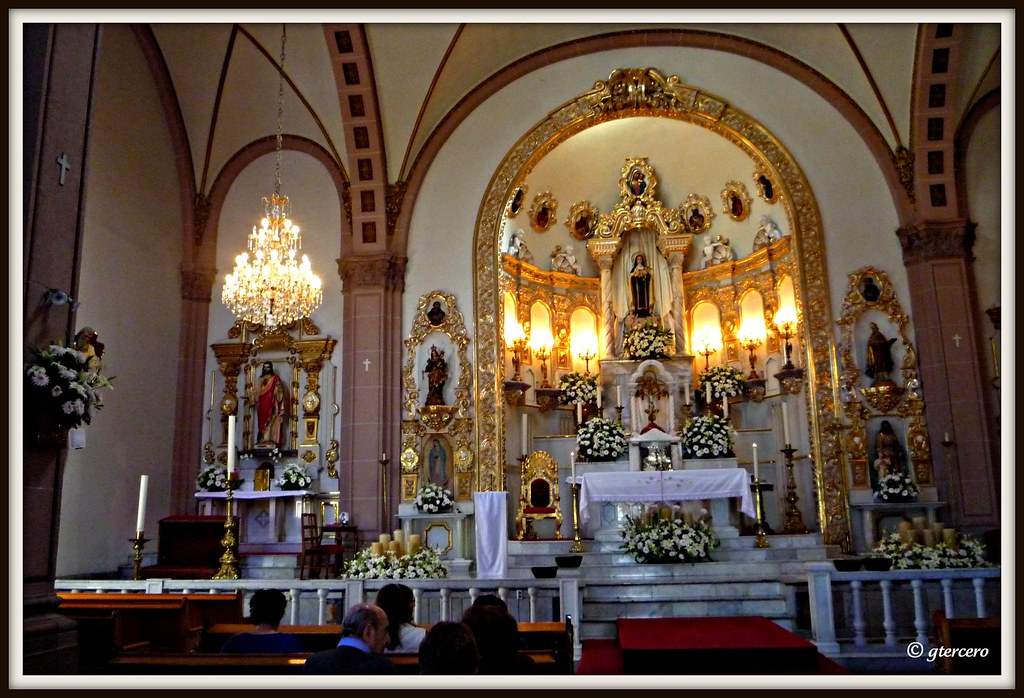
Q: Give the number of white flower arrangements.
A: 13